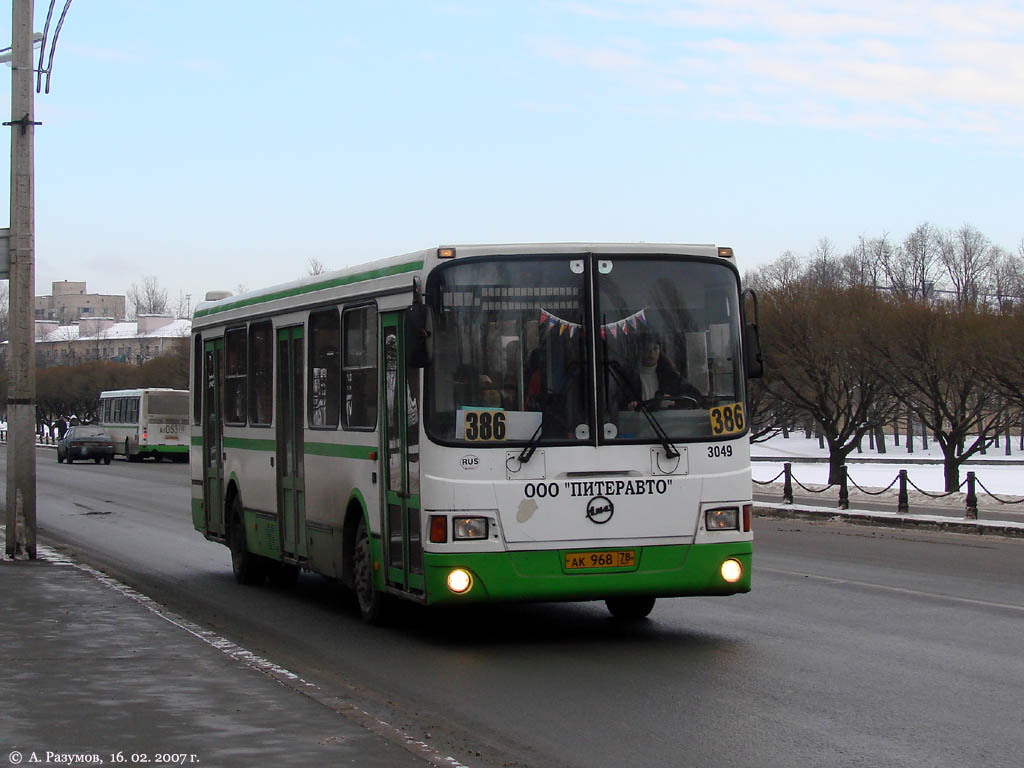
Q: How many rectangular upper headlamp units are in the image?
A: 2